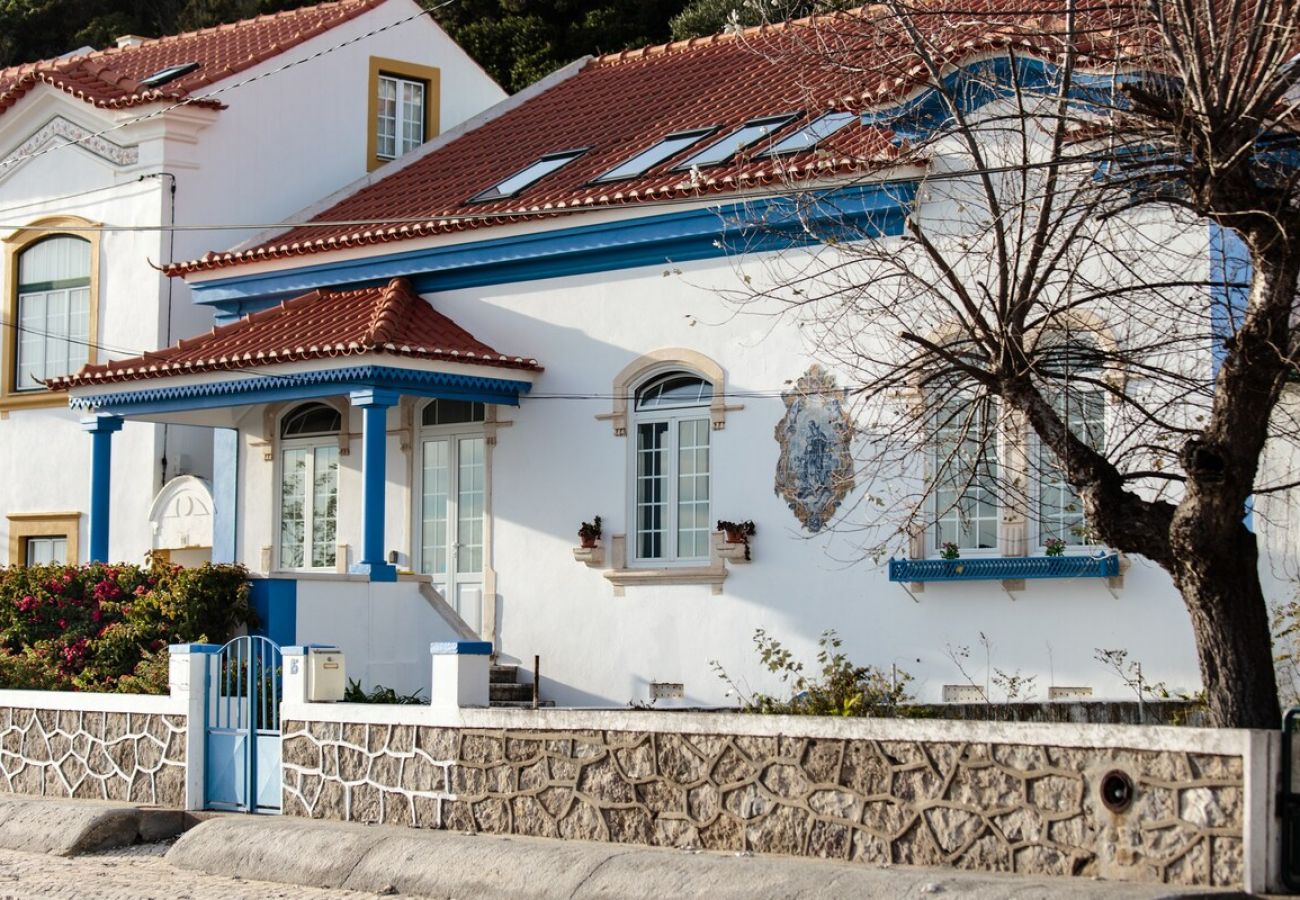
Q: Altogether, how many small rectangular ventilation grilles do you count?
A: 3